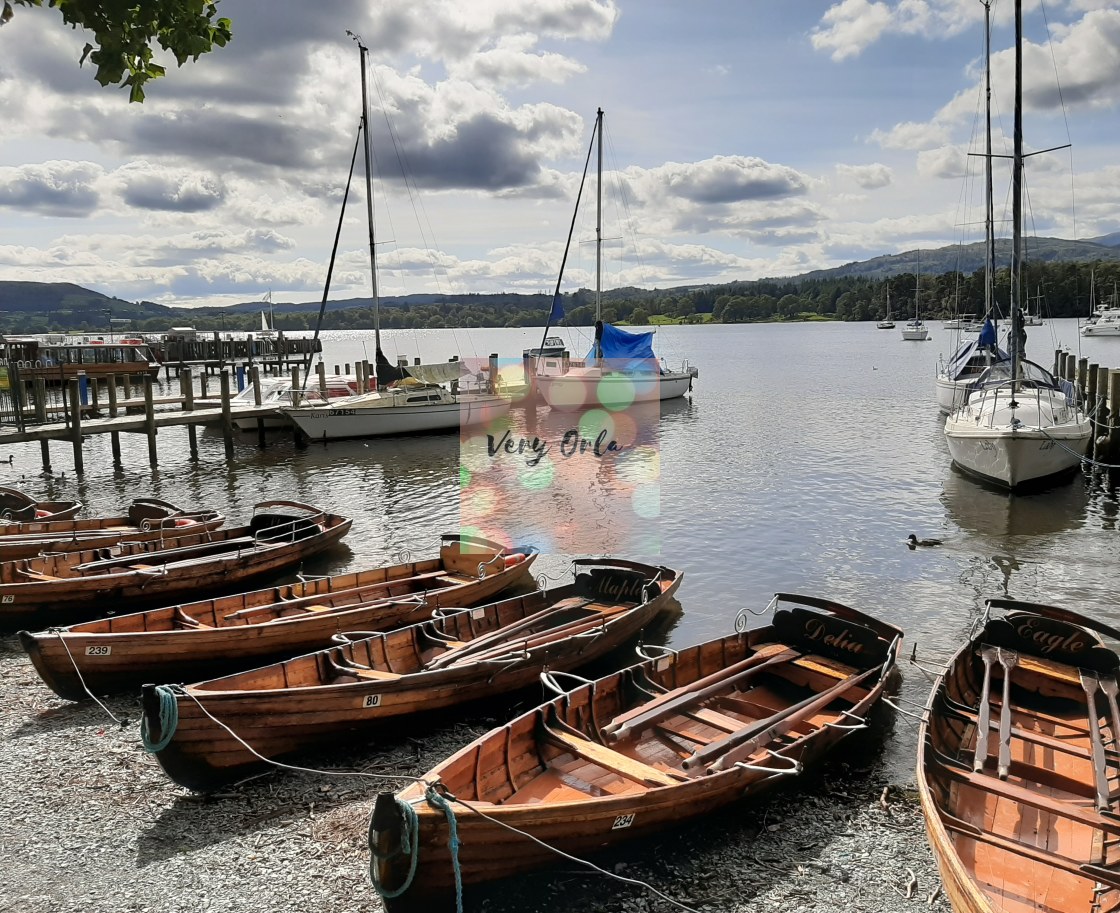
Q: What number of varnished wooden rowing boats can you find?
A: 7